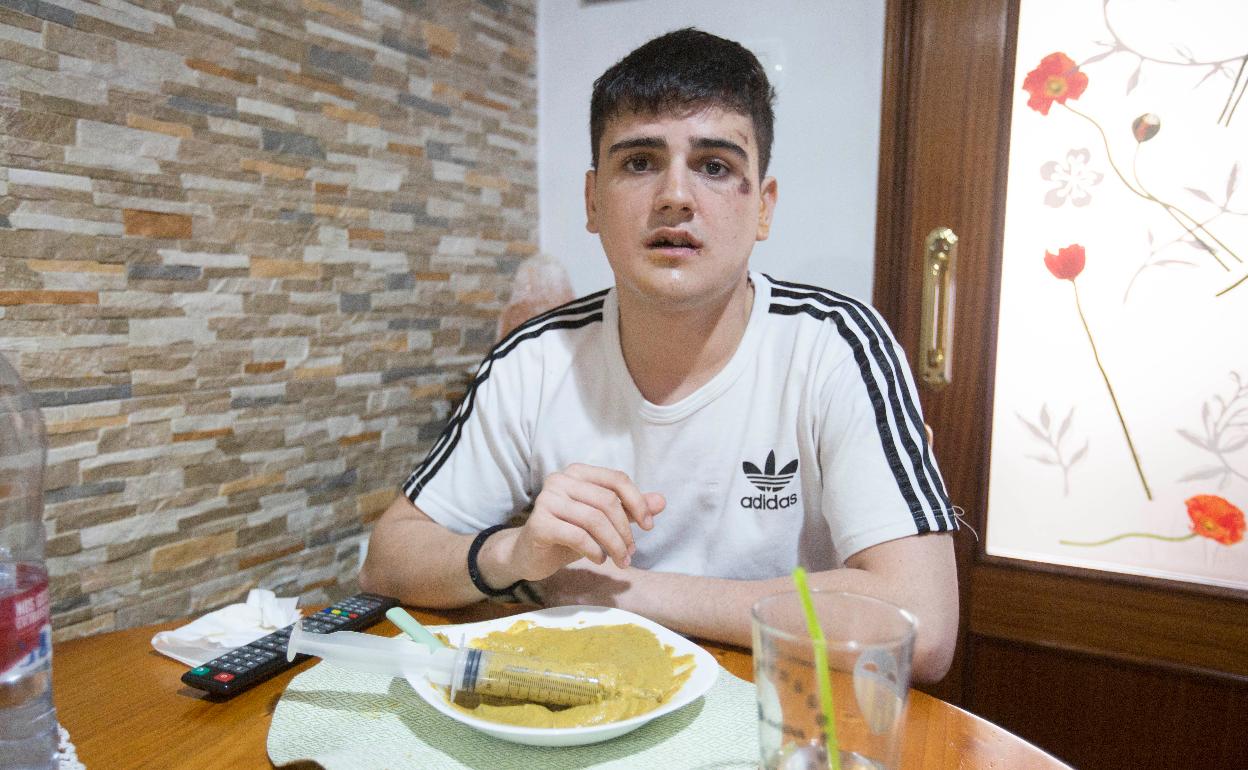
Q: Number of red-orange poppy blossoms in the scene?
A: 3